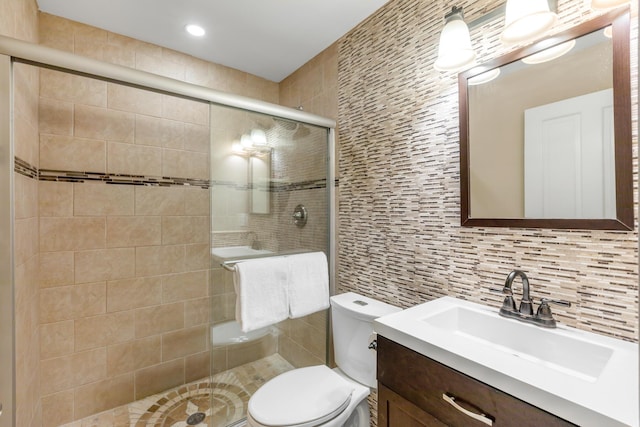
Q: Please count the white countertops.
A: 1